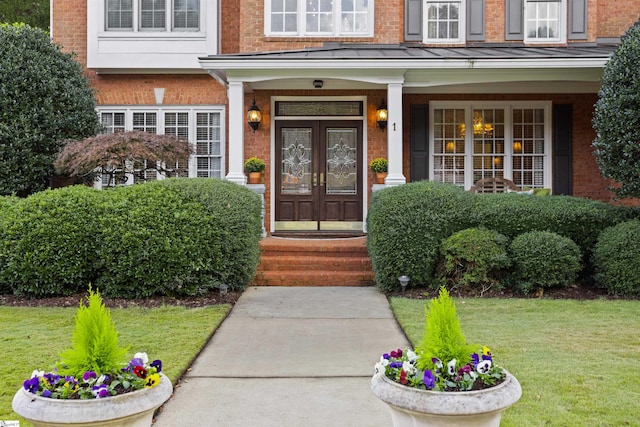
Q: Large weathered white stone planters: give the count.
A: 2